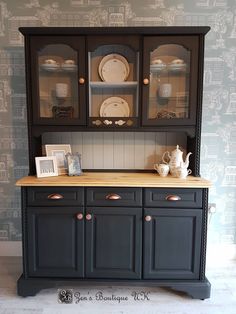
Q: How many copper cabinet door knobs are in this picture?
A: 5